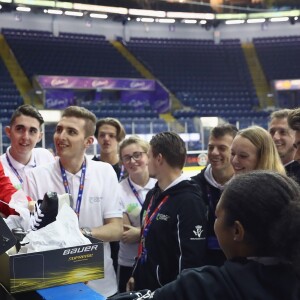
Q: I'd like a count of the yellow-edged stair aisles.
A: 3